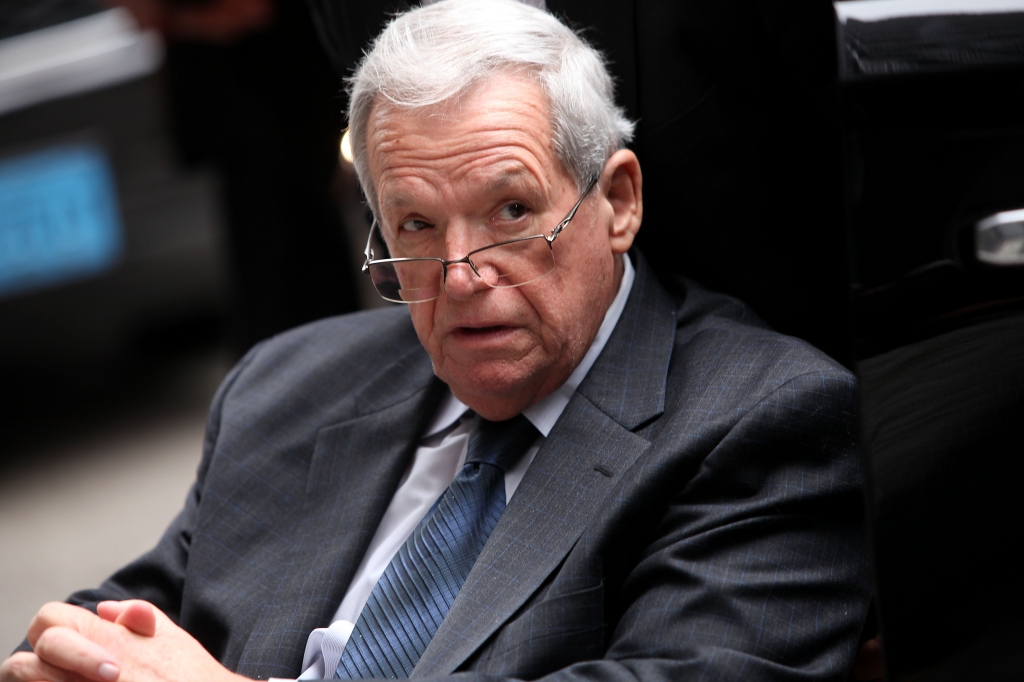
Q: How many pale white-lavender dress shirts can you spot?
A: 1